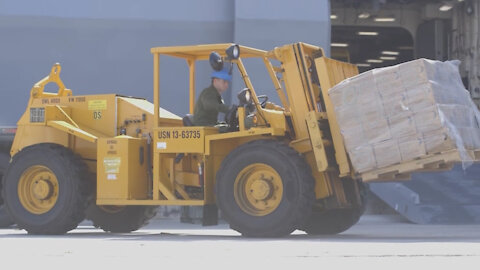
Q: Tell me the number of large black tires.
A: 4